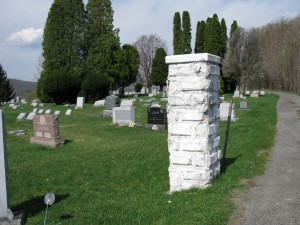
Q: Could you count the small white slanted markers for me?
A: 7